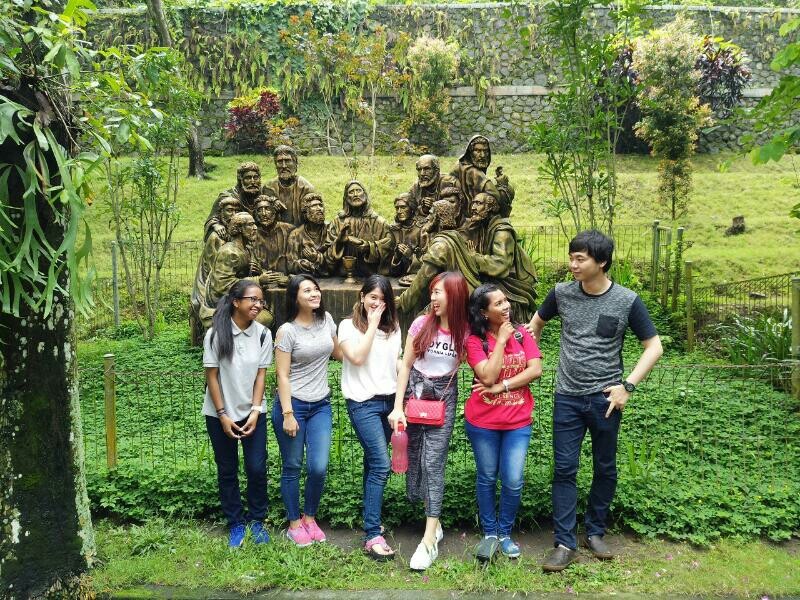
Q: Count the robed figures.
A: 13